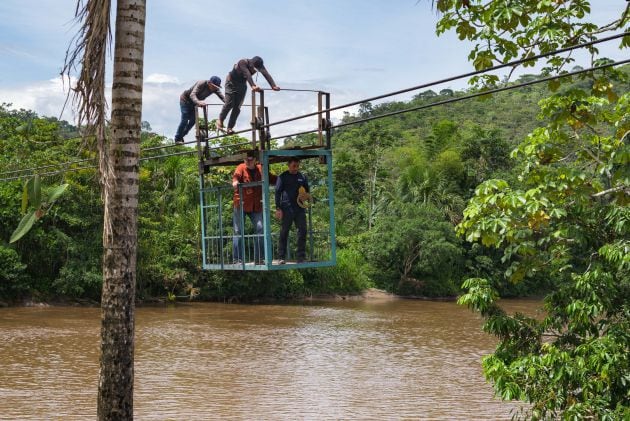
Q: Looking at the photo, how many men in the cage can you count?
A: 2